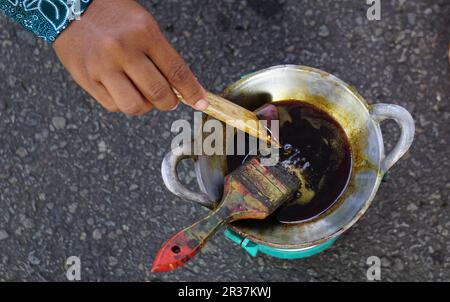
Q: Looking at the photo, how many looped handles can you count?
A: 2